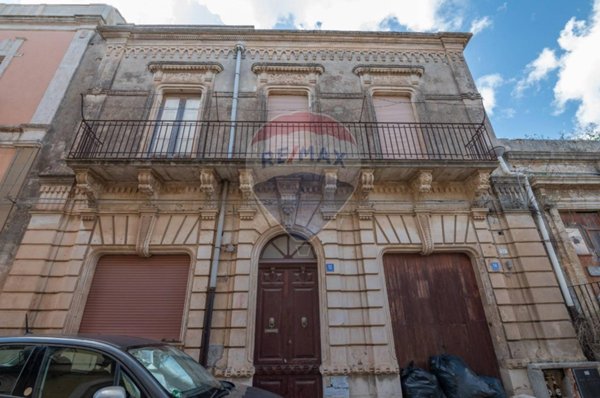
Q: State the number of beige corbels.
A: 8